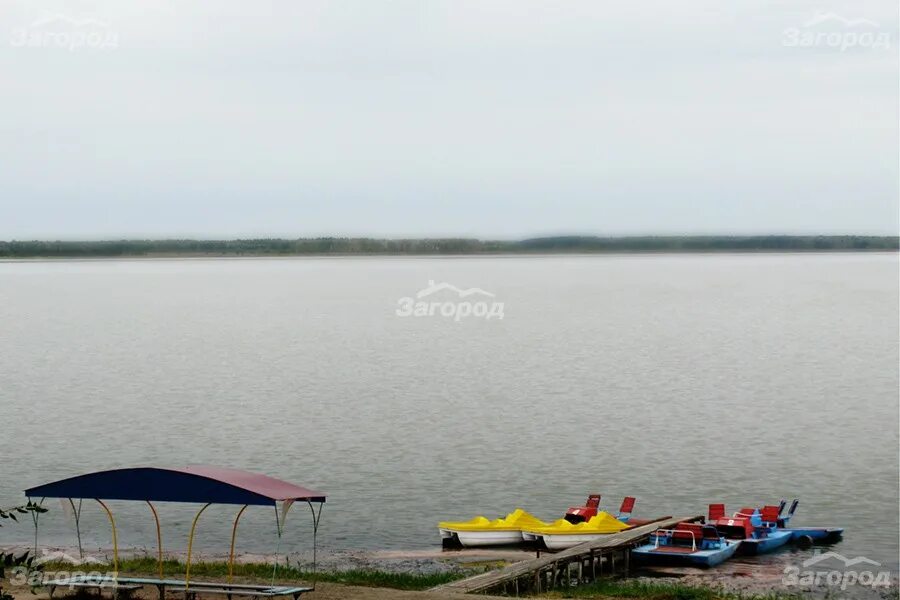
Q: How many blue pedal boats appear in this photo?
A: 3